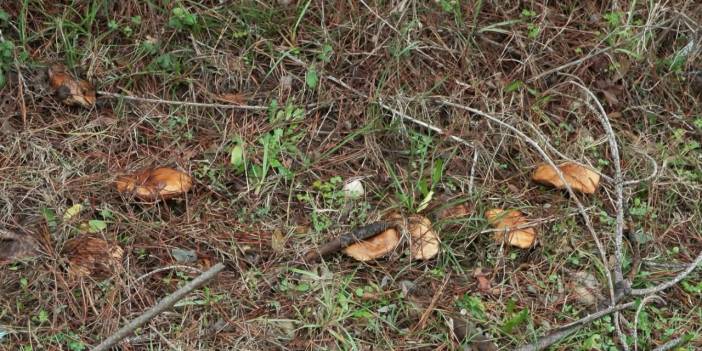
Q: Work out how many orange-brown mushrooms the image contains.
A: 6